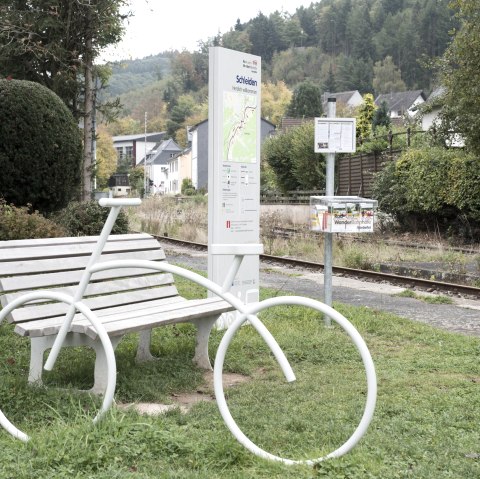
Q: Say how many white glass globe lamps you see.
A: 0